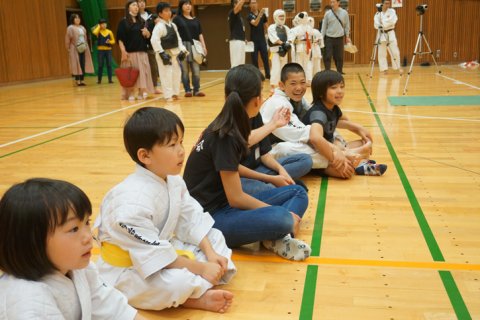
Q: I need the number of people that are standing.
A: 13